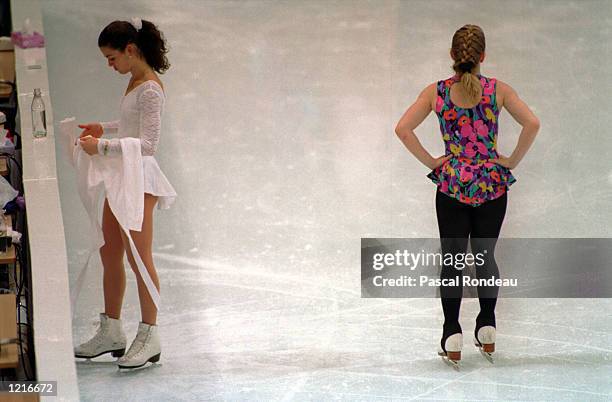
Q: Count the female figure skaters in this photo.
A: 2